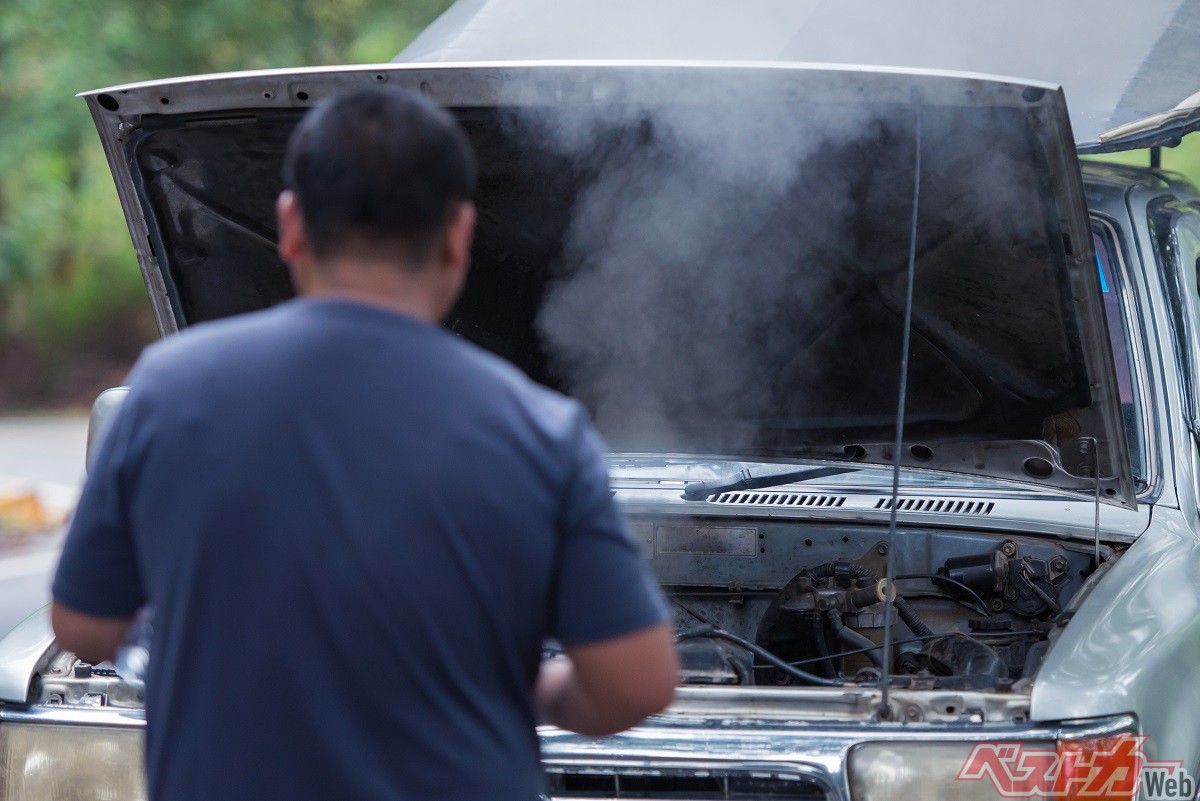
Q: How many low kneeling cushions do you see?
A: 0